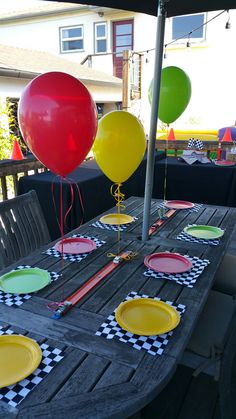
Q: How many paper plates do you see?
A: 8